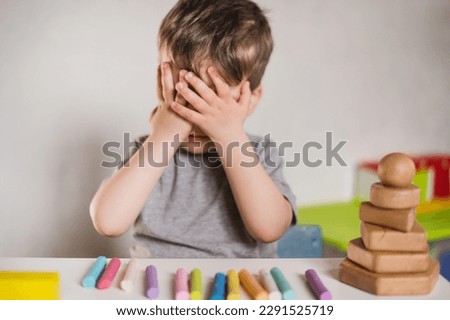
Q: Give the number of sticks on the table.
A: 12